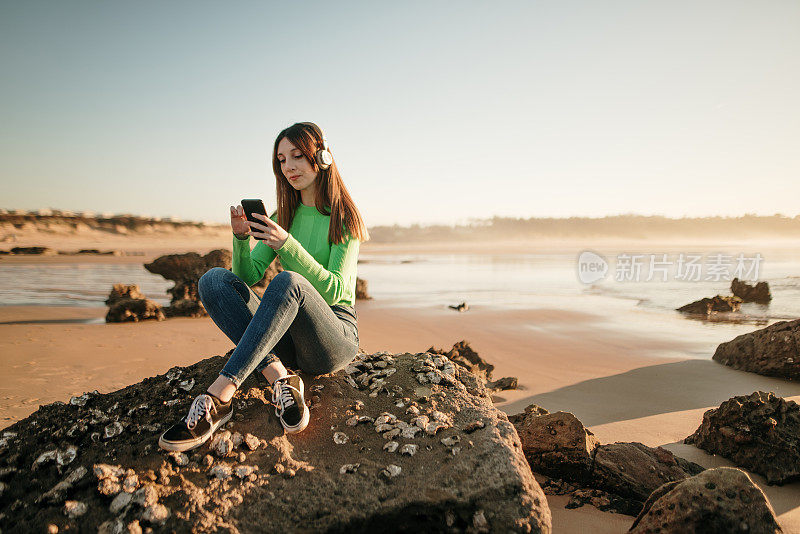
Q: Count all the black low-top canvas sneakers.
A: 2